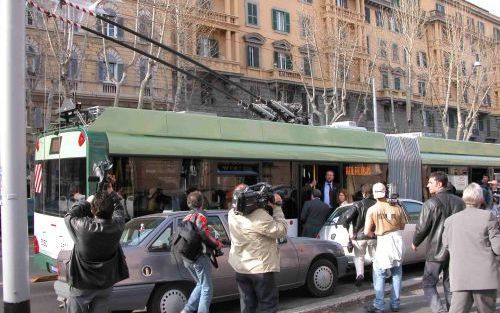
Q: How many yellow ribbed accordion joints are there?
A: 0